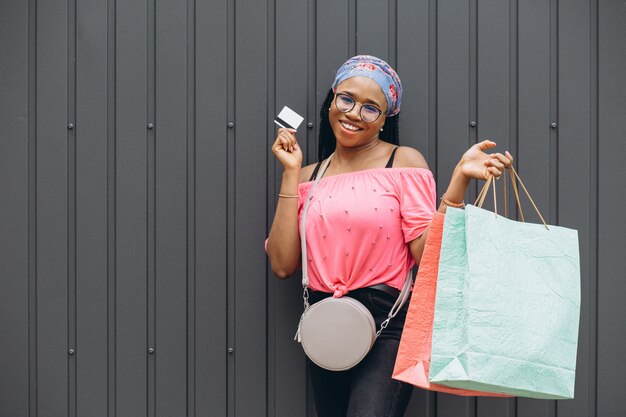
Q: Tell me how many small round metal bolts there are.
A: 9